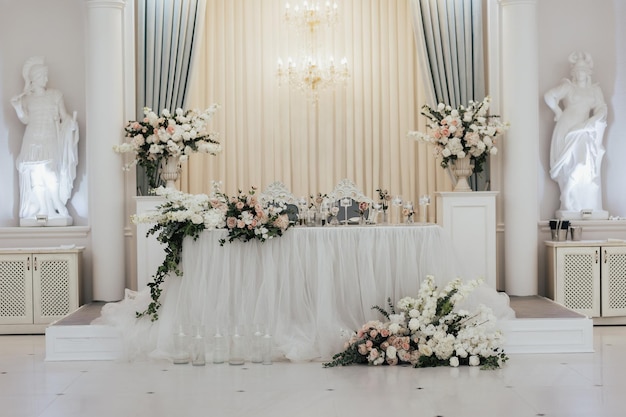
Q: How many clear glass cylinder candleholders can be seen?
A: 6